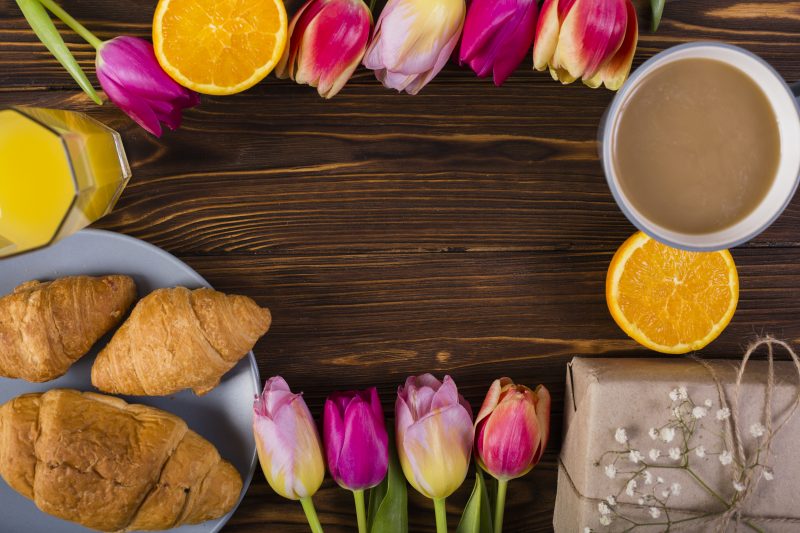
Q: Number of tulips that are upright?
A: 4